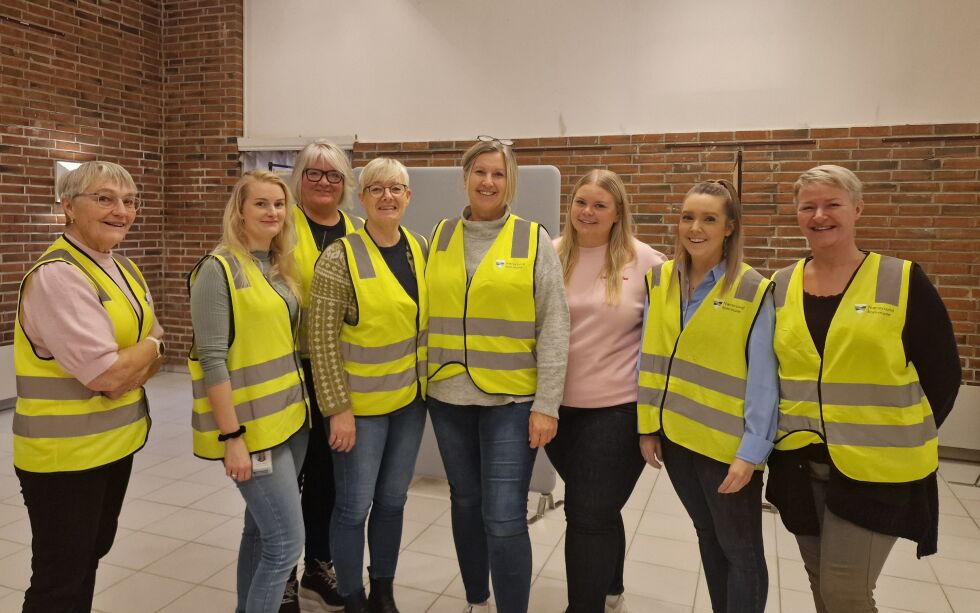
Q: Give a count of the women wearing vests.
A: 7